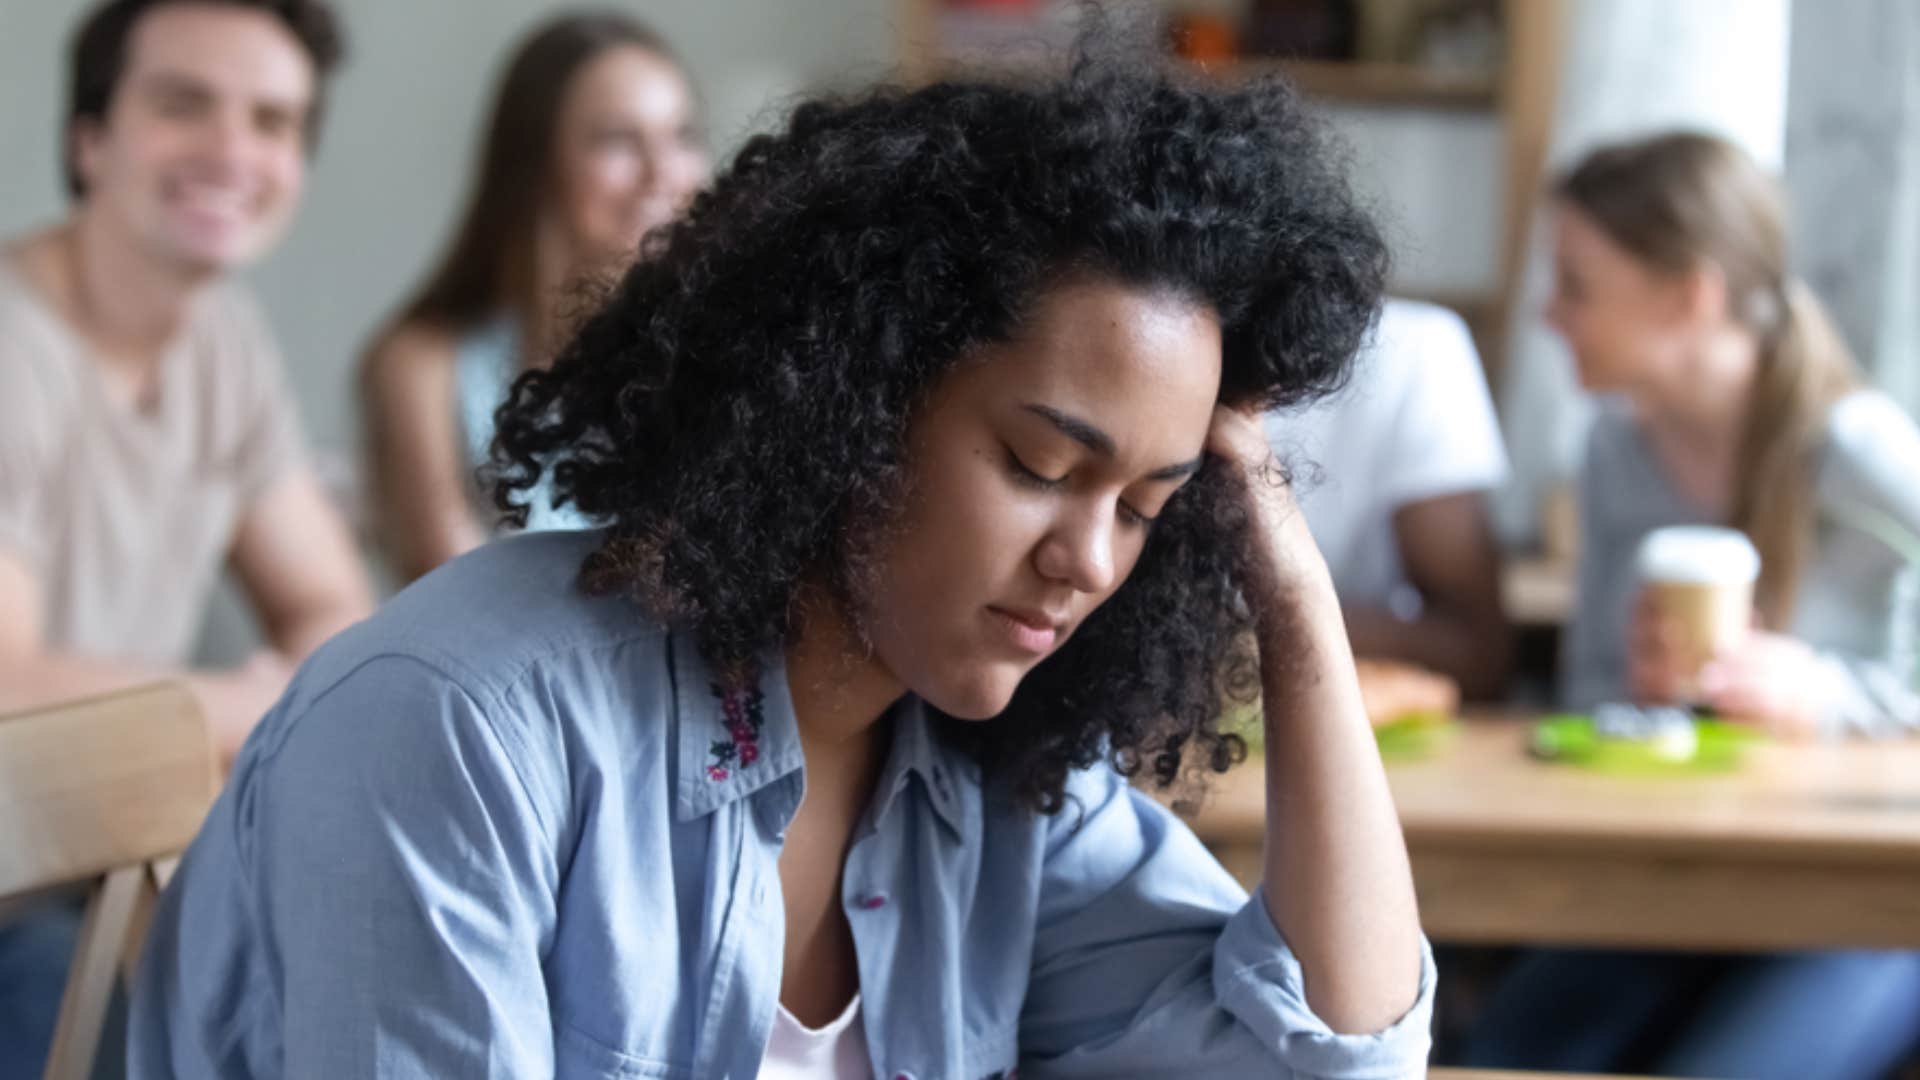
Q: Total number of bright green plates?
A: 2